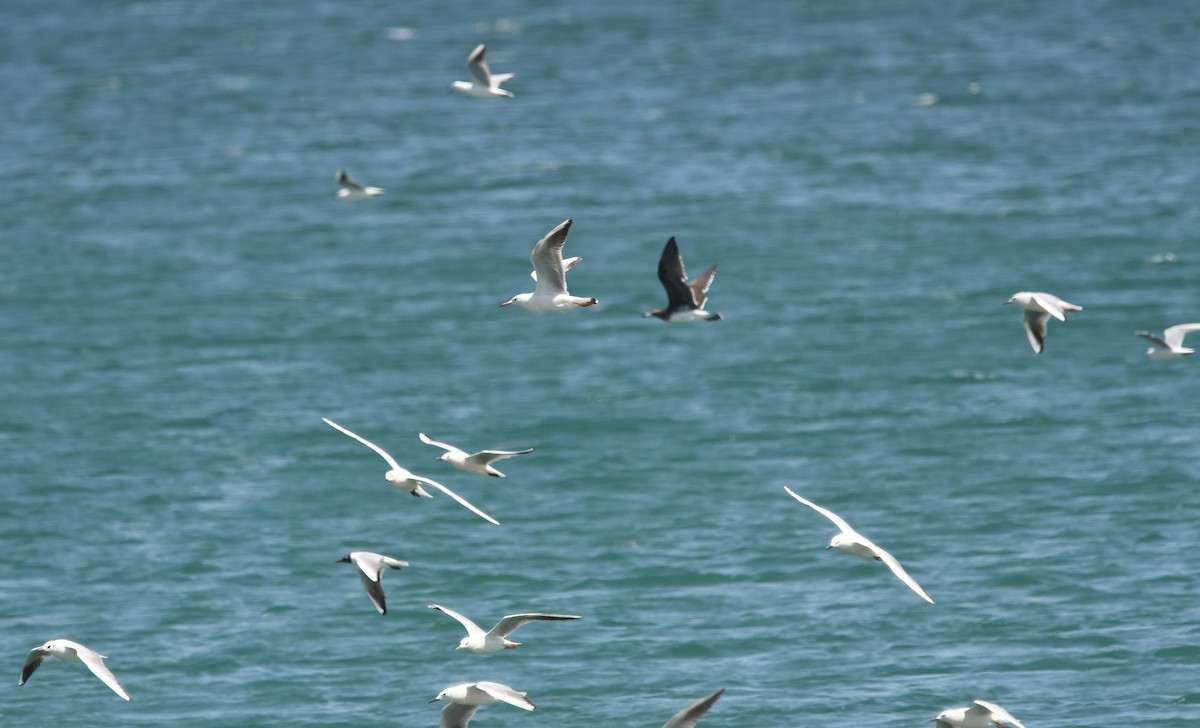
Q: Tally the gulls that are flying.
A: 15